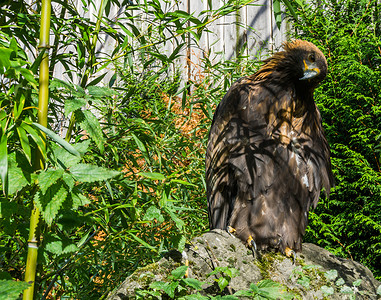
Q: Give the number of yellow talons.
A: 3